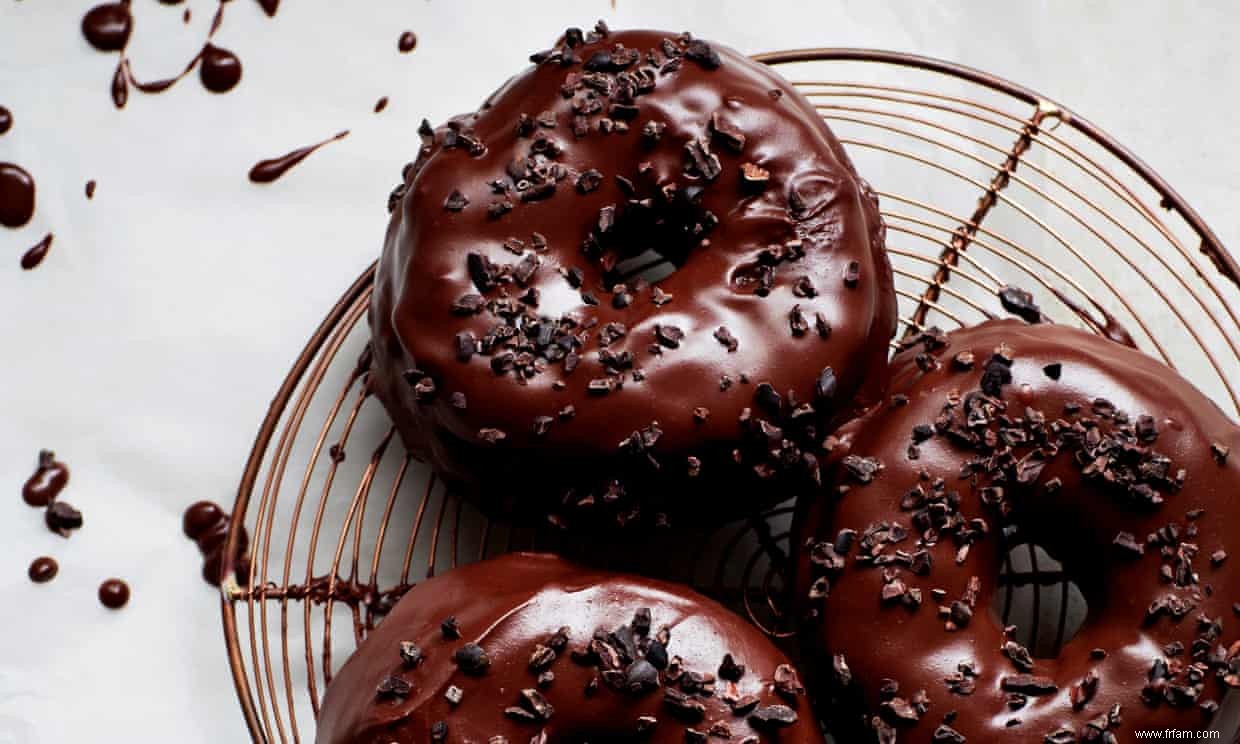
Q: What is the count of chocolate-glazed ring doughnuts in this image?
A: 3